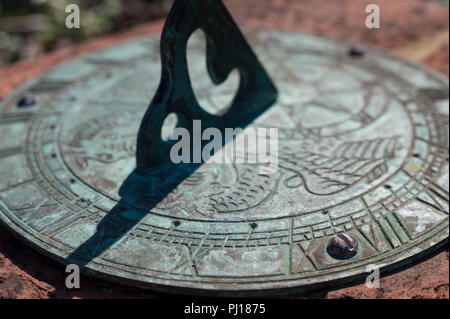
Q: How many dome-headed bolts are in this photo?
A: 3